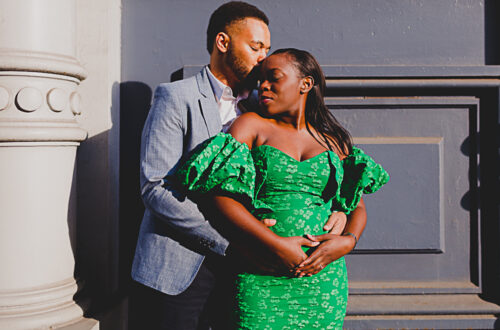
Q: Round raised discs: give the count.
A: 4